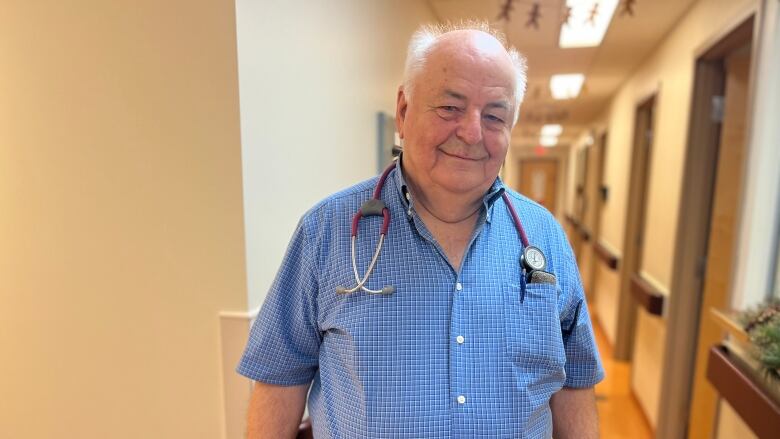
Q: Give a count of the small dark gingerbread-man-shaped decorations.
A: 5